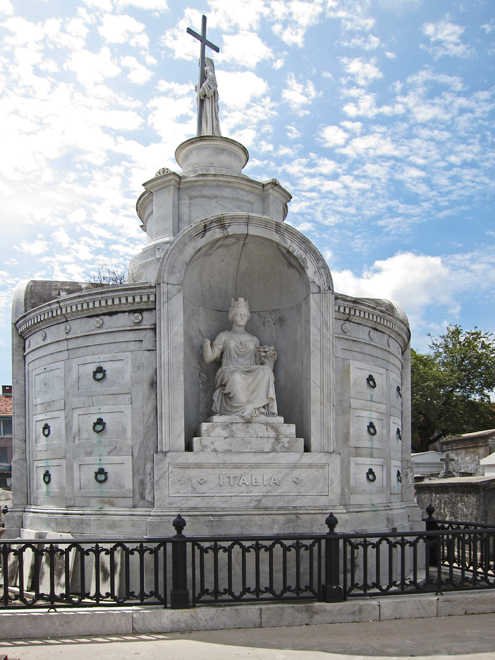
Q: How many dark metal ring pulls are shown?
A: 11